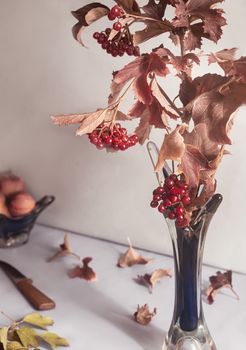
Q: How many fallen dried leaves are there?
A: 6